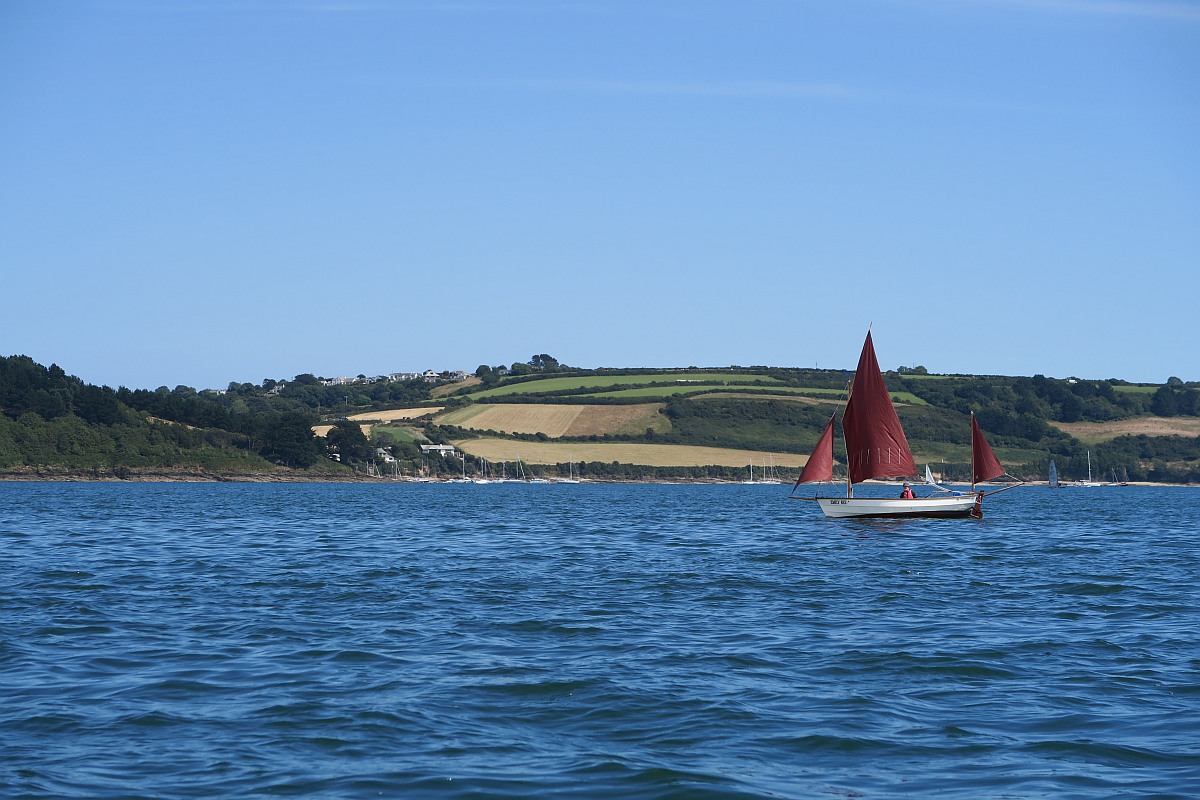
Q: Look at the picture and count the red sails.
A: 3